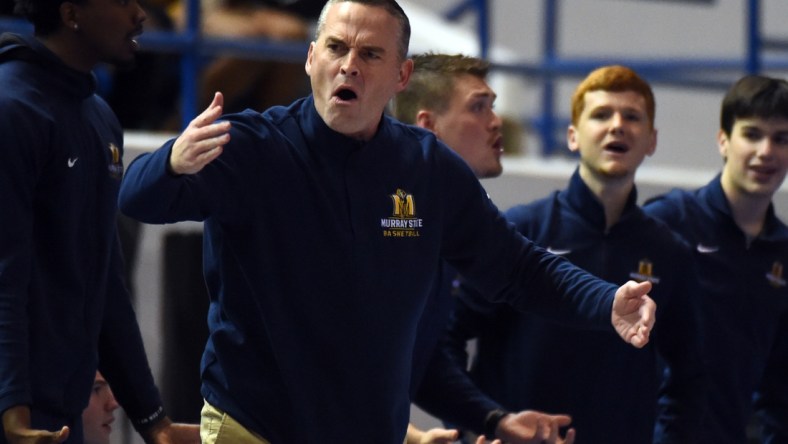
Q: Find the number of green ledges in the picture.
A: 0